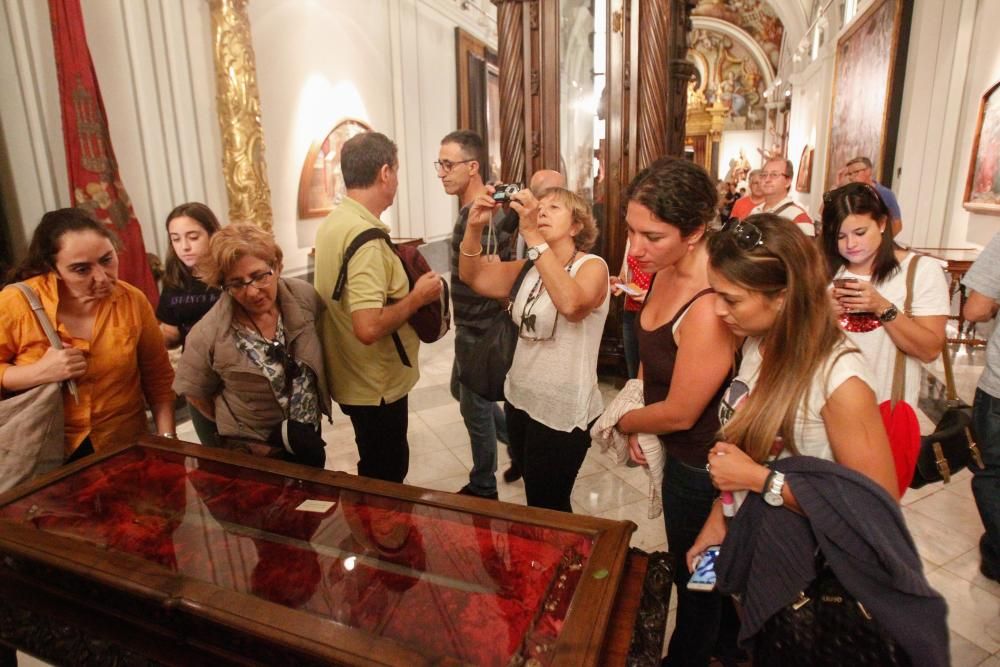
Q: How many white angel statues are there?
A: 0